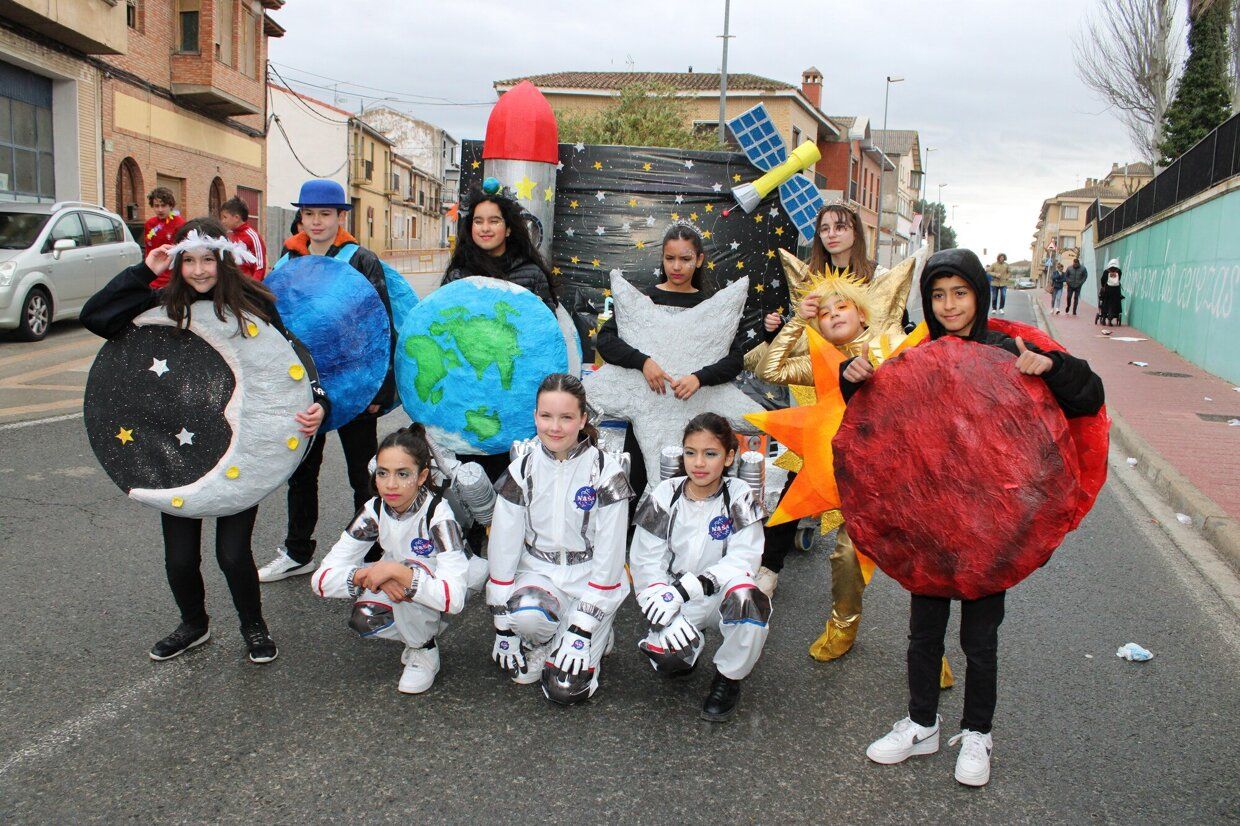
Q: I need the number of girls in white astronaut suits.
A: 3